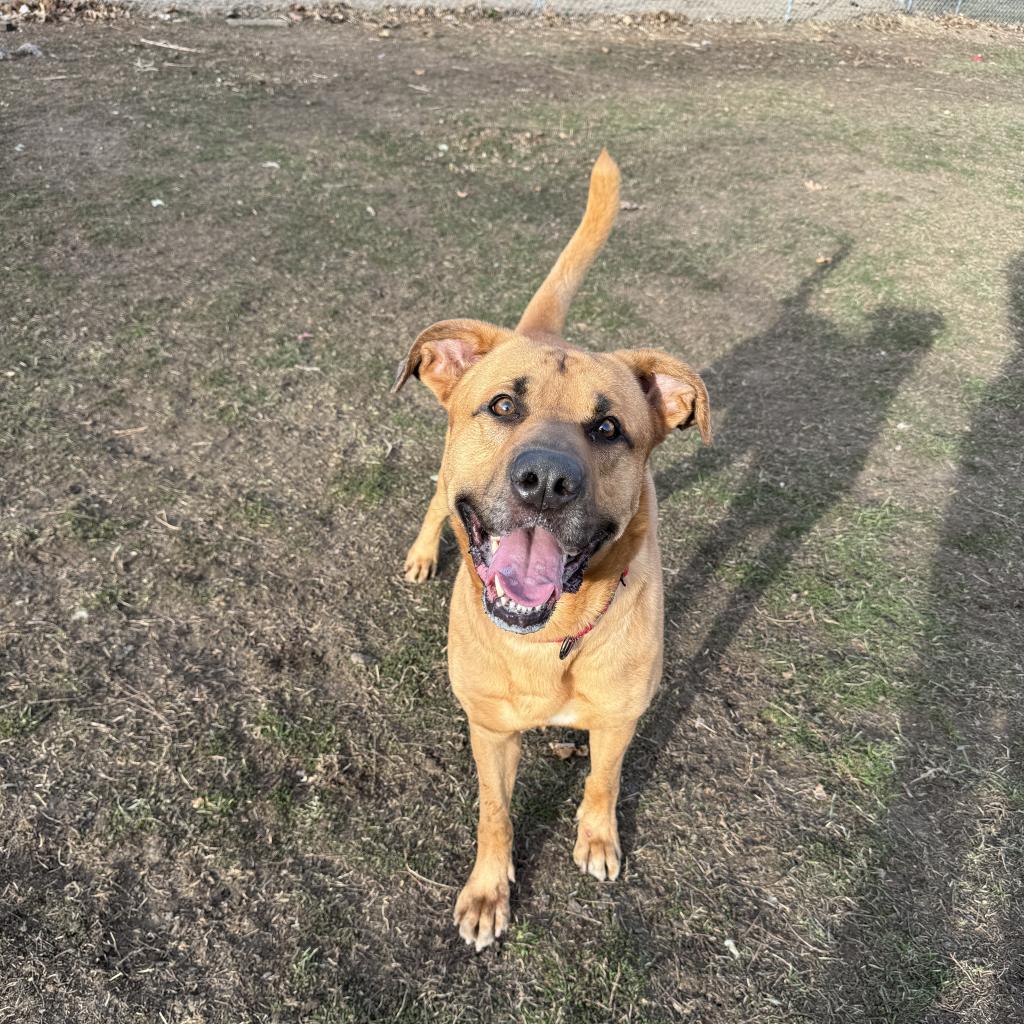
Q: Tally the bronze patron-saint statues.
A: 0